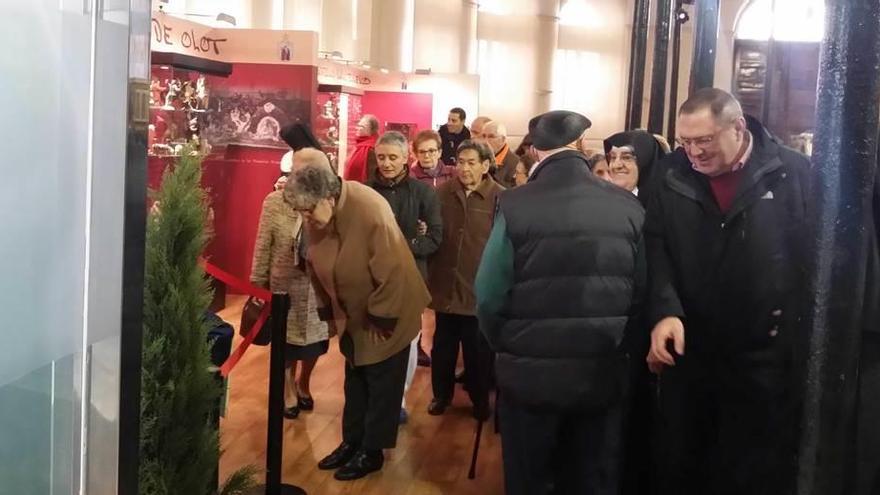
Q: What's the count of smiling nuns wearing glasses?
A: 1